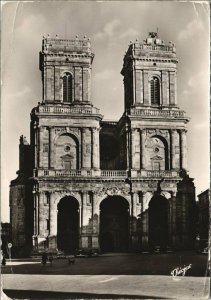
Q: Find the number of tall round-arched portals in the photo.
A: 3